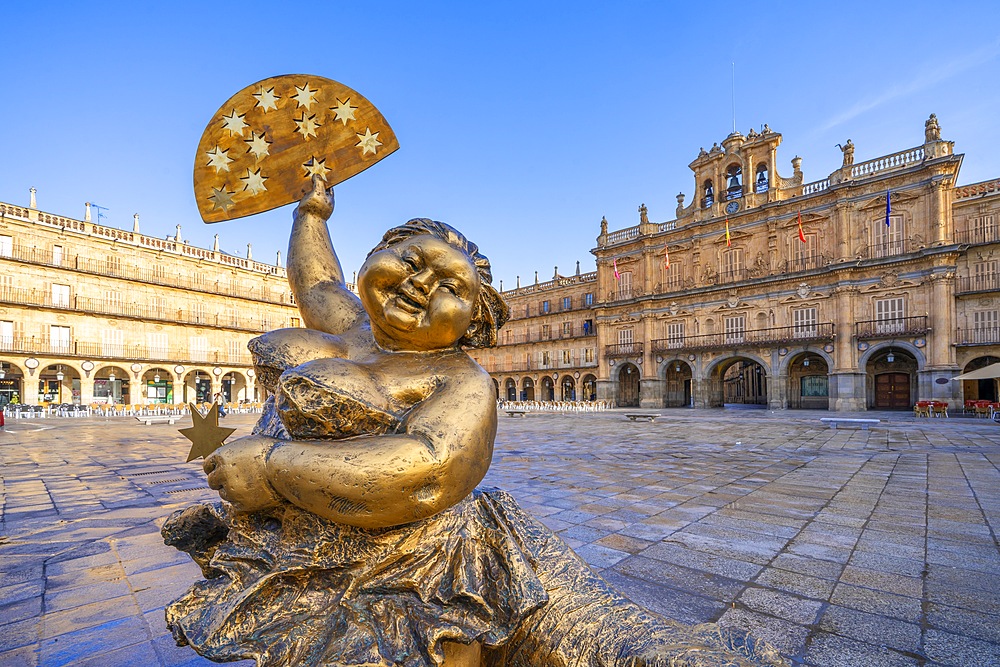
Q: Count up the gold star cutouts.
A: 12